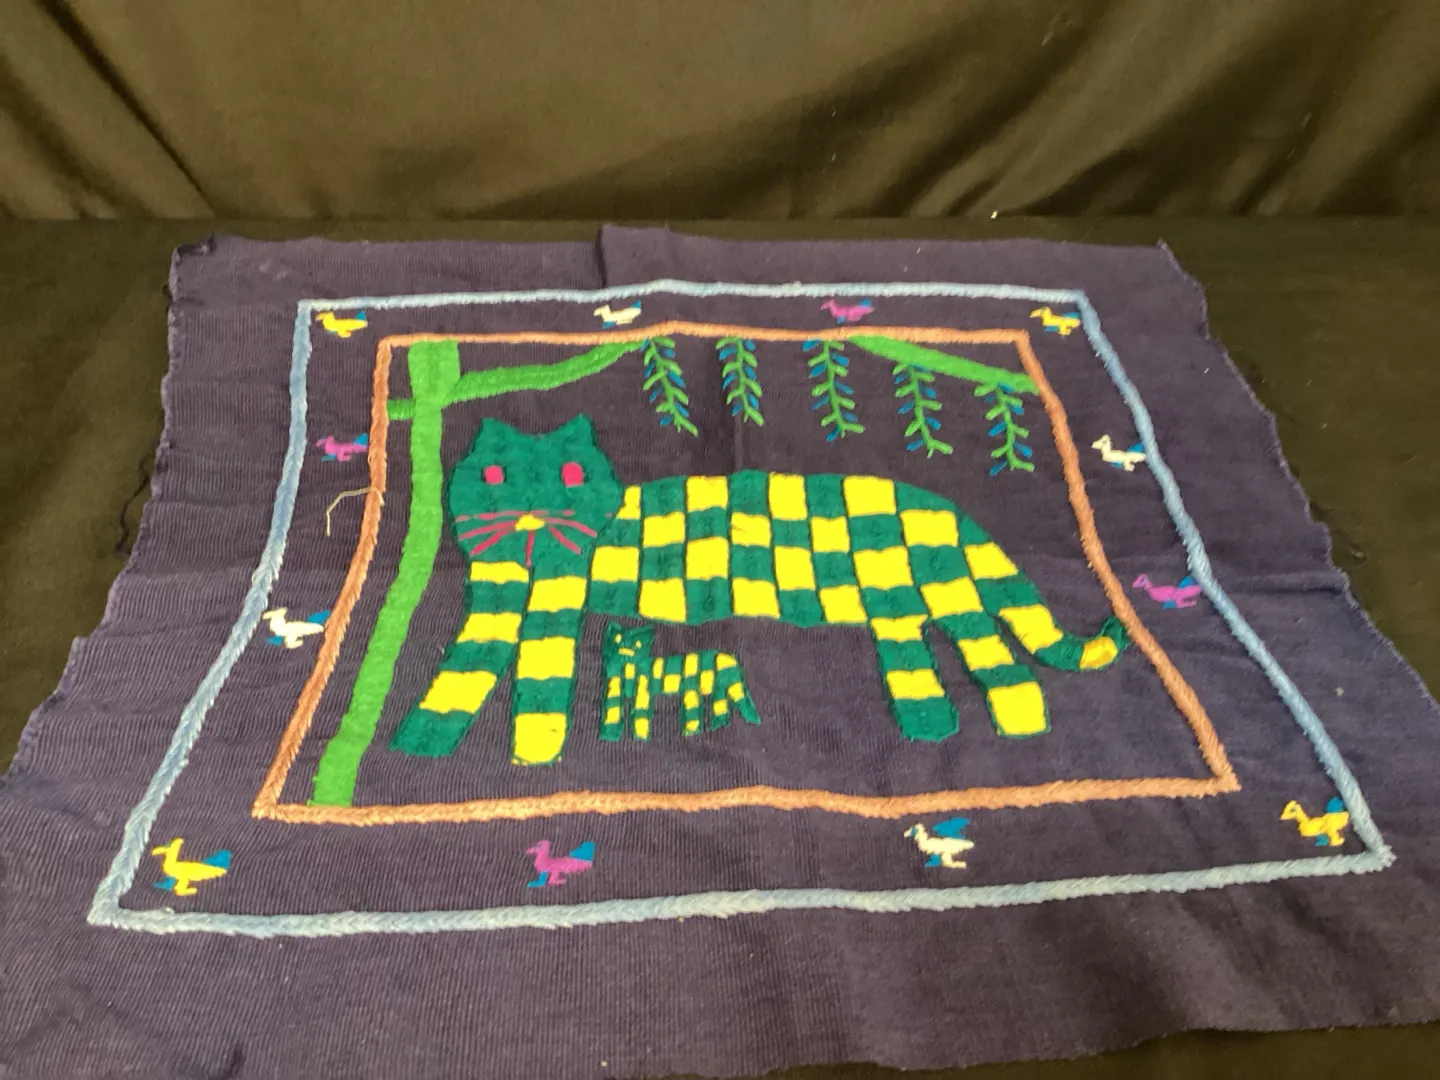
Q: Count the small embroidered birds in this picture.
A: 12